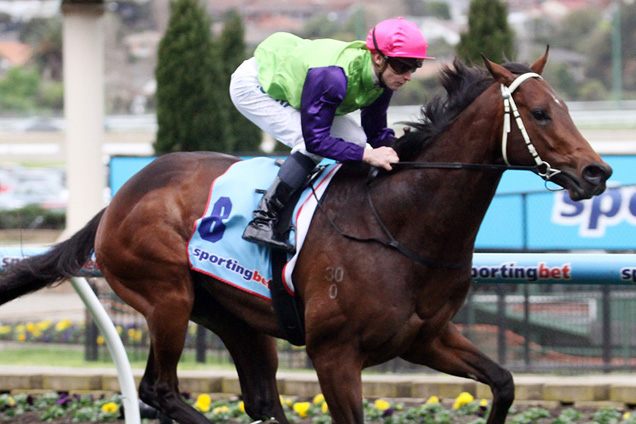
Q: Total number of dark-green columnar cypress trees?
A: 3